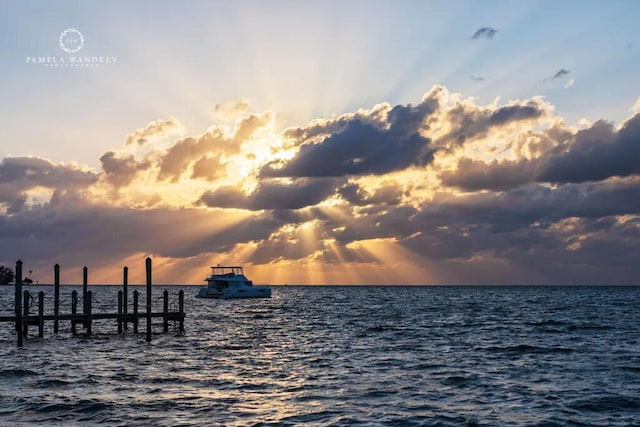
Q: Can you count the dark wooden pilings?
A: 13